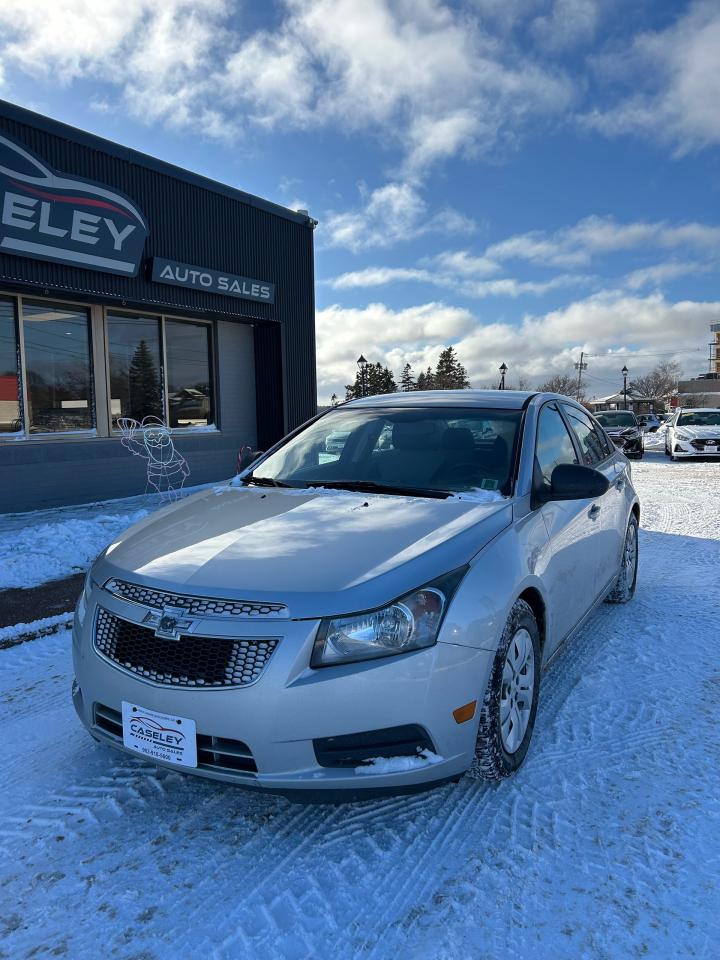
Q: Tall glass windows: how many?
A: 4